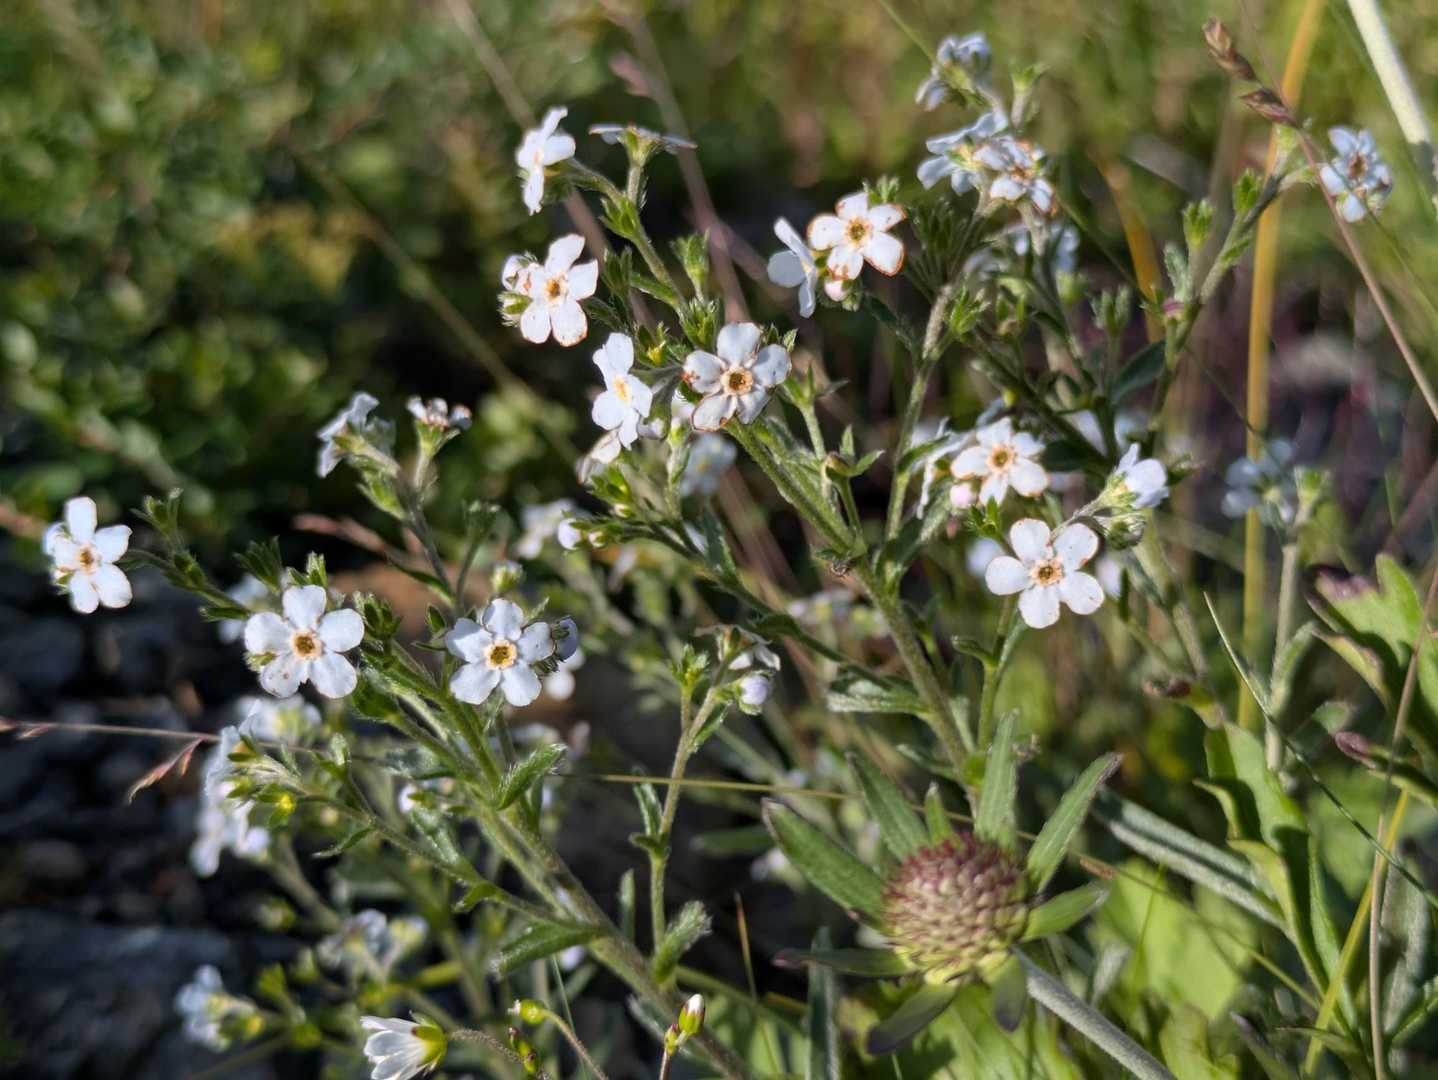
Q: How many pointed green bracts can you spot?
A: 9